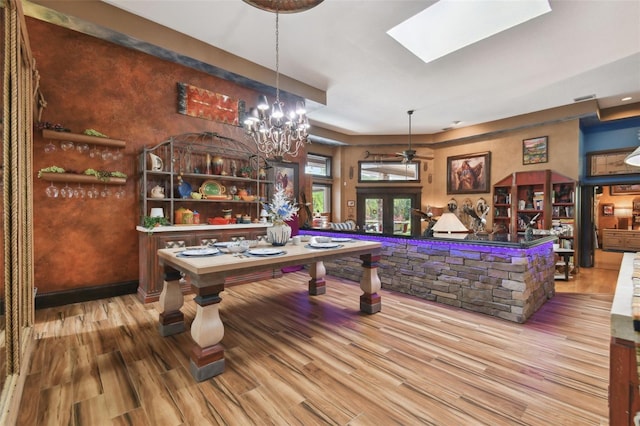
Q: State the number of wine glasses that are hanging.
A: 12